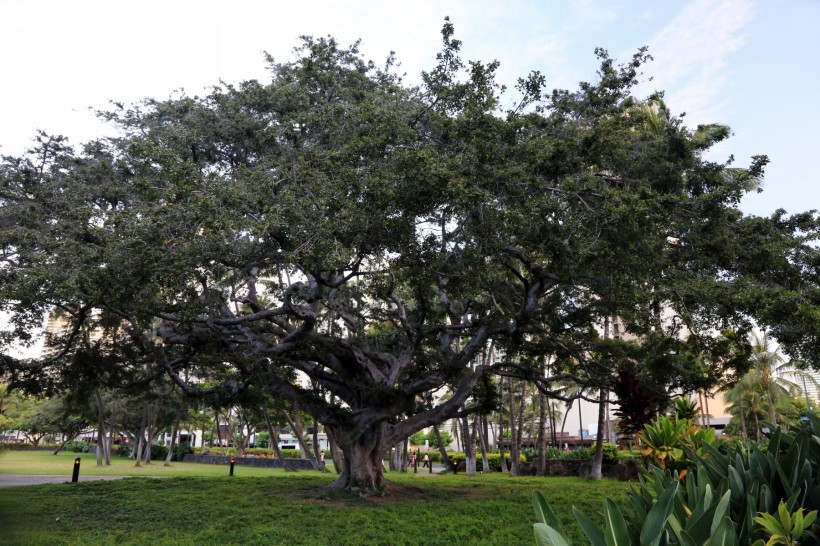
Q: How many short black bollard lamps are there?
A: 3